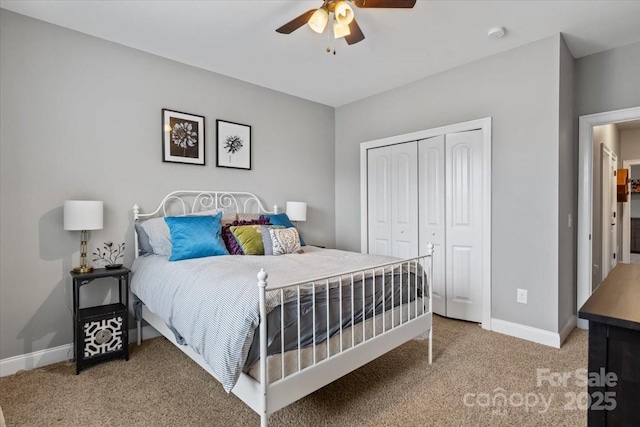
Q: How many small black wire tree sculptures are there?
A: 1